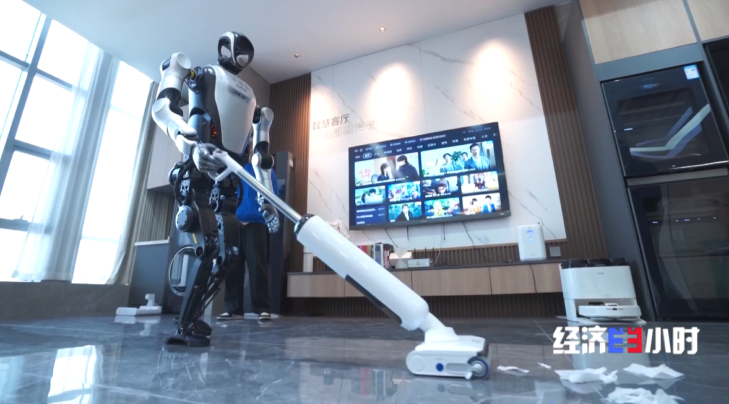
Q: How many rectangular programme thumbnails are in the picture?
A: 9